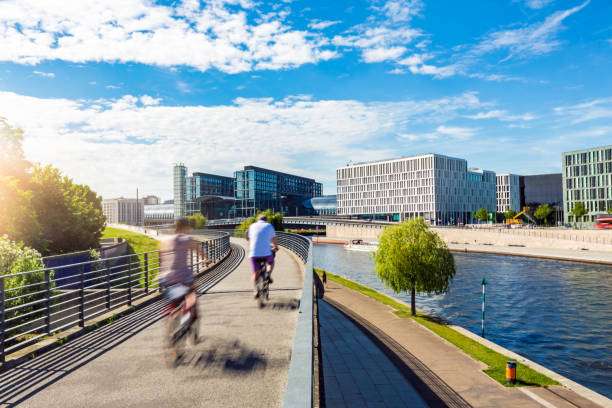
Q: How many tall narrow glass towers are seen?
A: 1